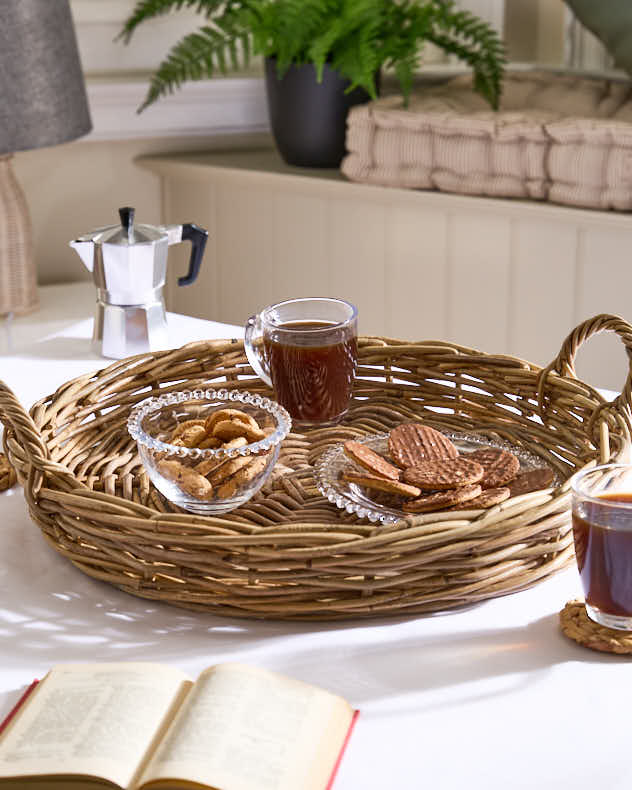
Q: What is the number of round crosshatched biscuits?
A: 8